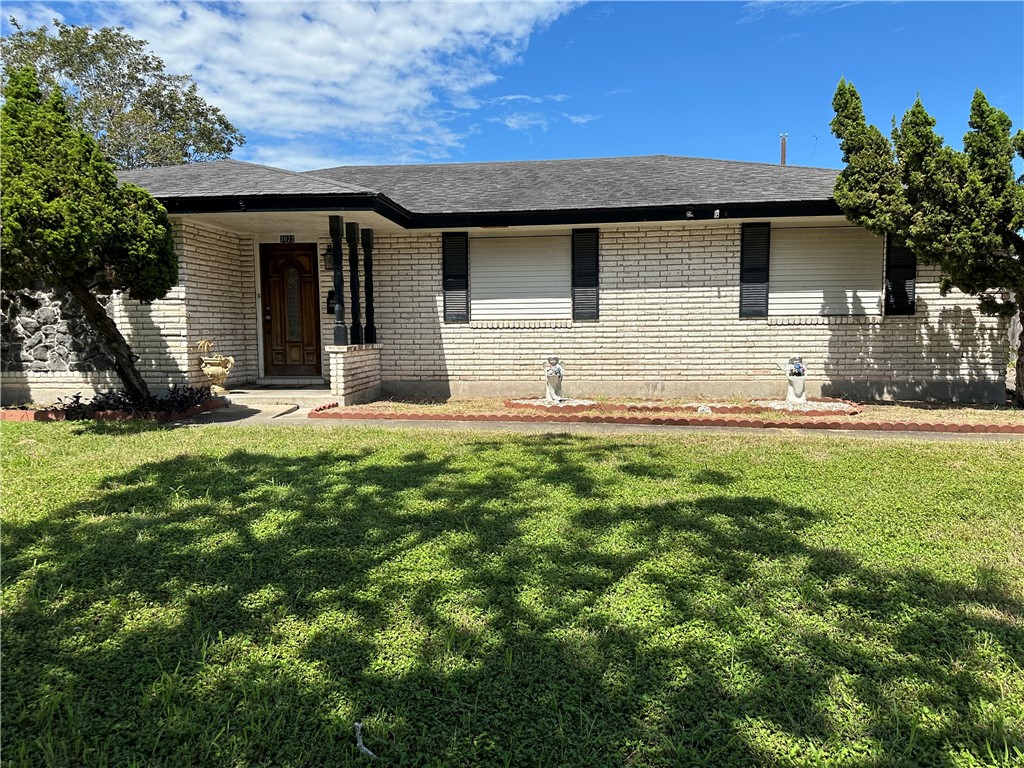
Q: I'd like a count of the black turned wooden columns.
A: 3